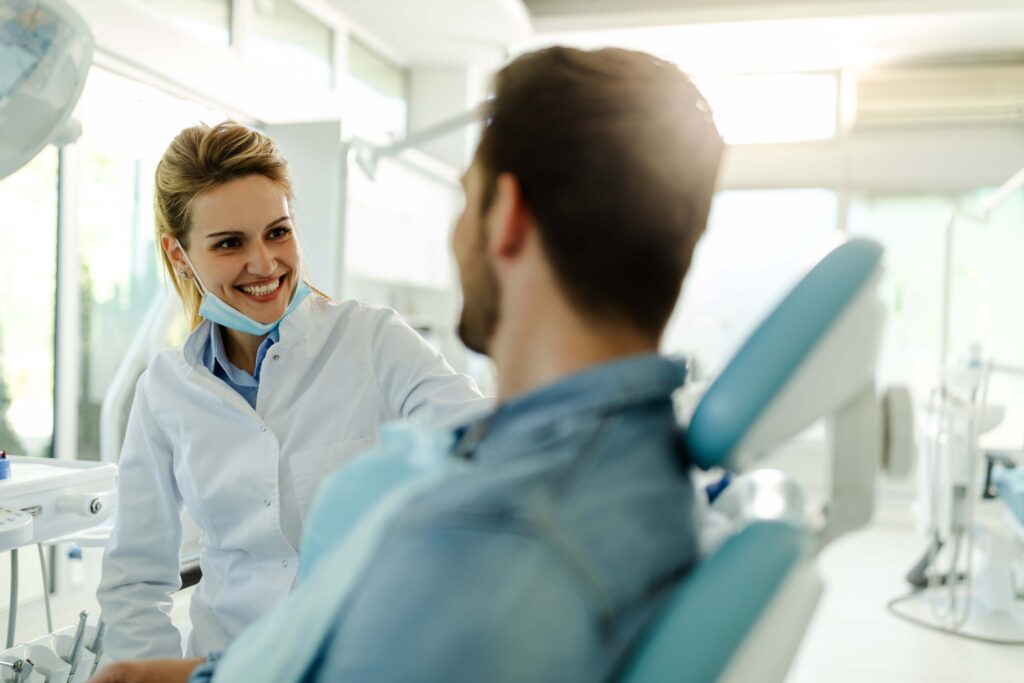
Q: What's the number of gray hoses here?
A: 2